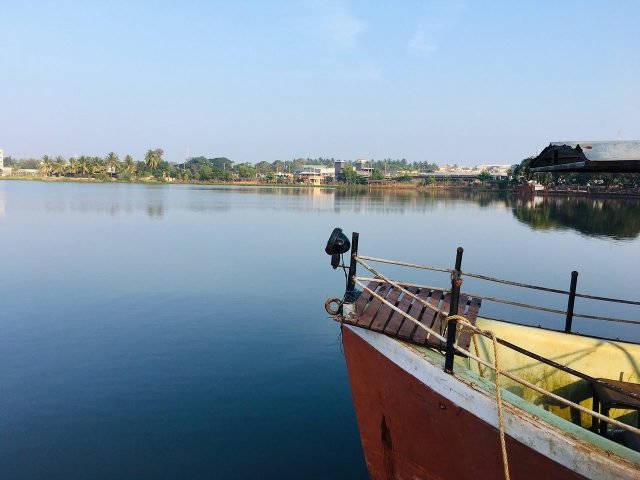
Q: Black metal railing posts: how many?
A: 3